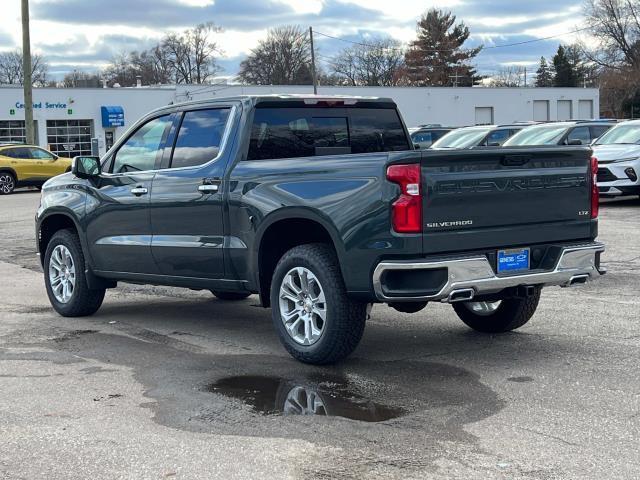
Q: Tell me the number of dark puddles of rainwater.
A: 1